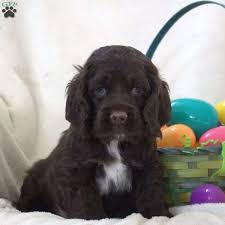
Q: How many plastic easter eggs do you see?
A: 5